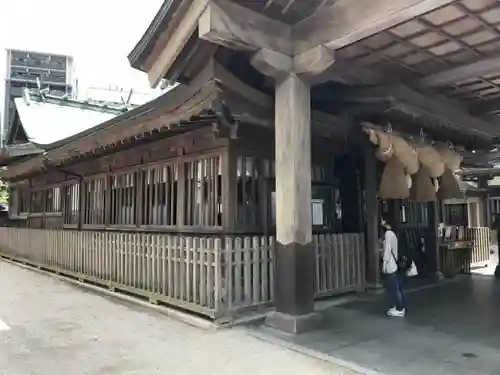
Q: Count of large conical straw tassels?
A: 3